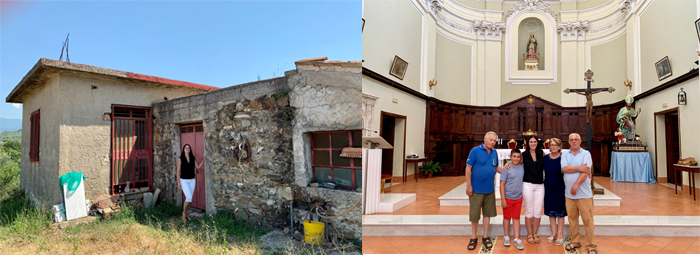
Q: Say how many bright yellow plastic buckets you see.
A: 1